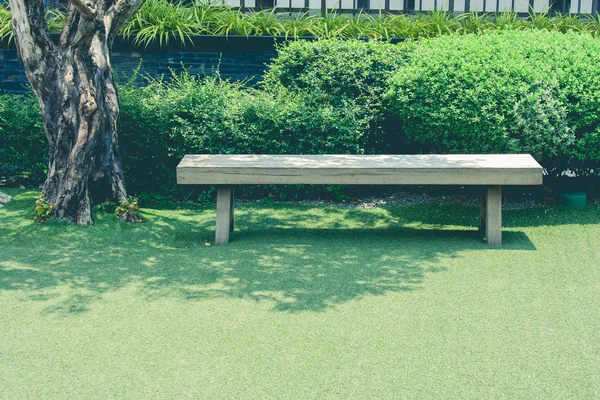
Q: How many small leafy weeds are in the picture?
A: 2